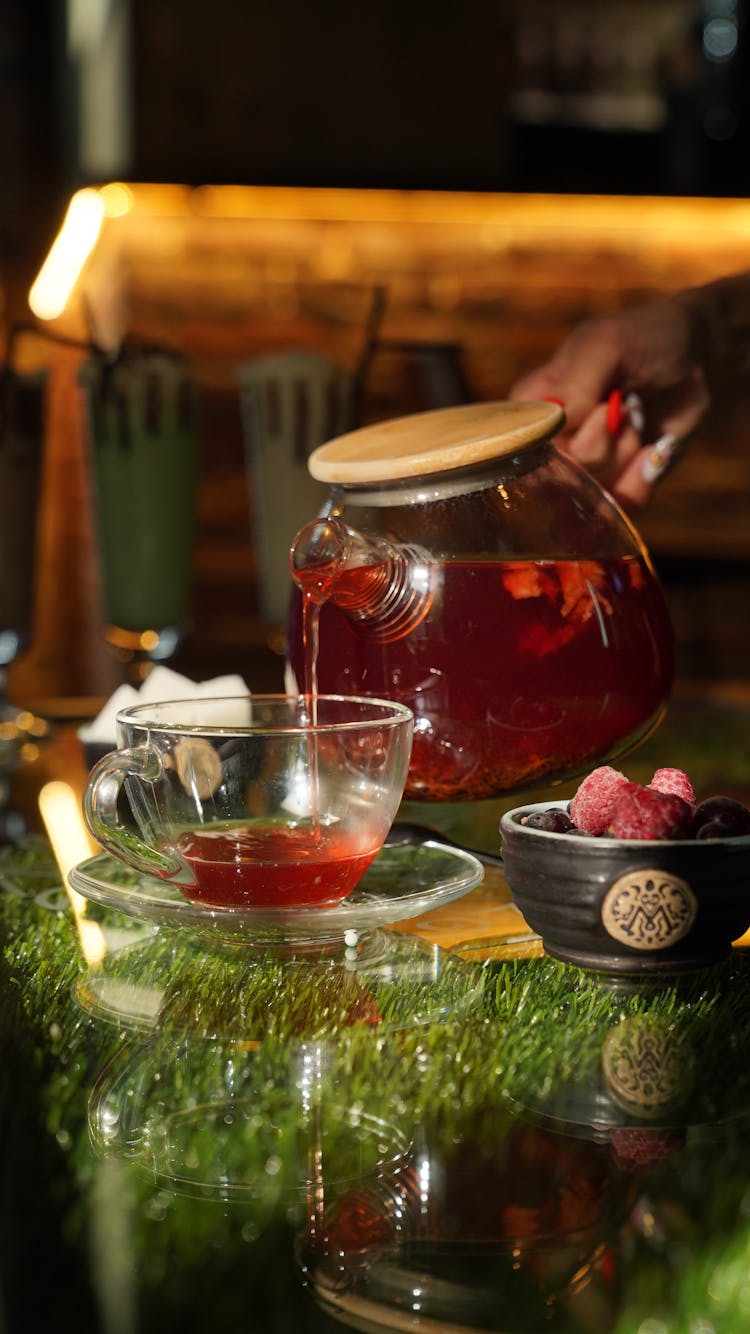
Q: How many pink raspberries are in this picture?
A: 3